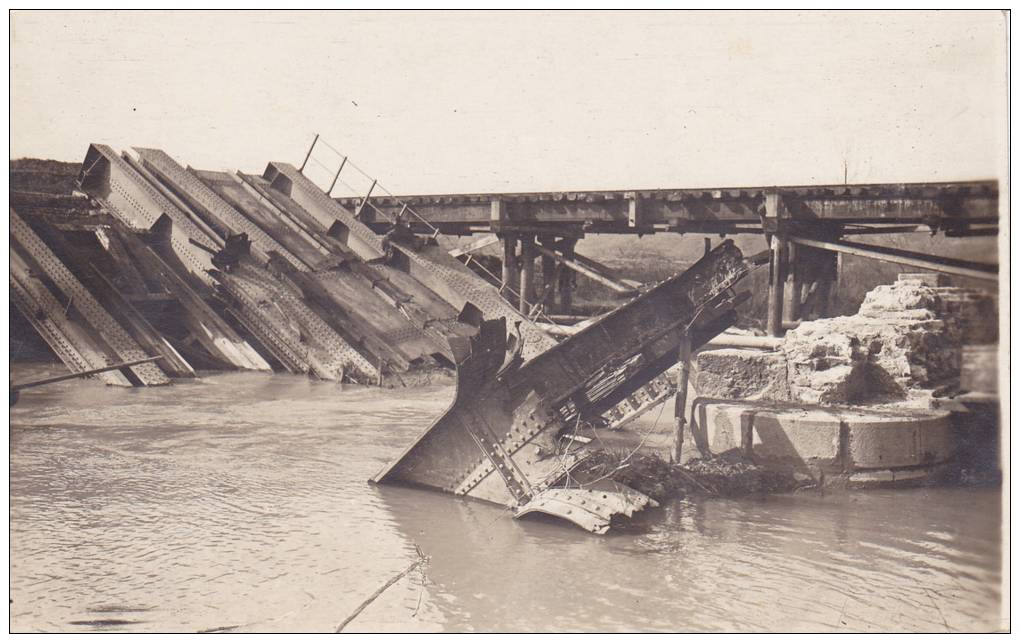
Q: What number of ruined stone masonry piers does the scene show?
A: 1